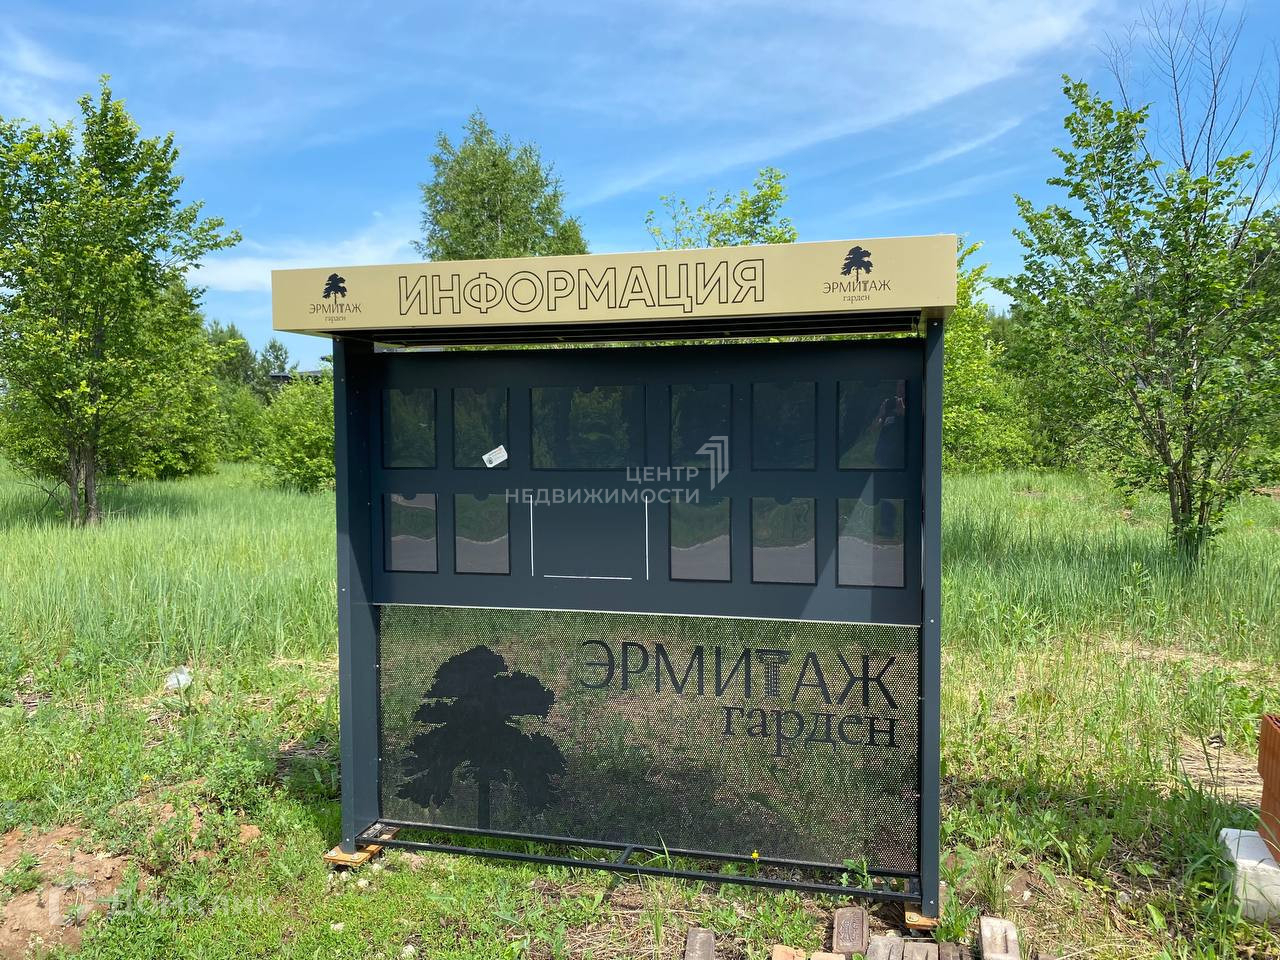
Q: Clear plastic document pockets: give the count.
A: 11